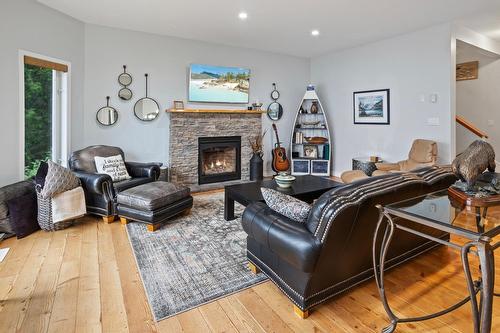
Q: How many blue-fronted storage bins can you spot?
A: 2